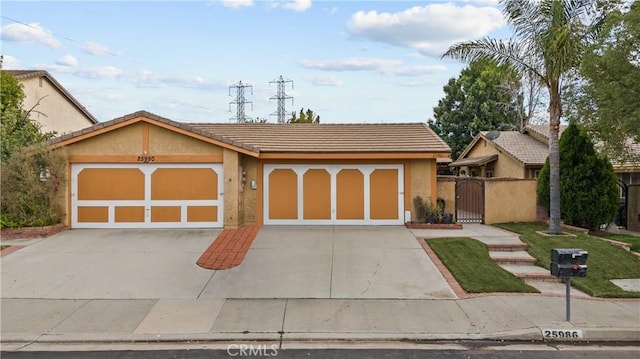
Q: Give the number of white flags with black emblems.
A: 0